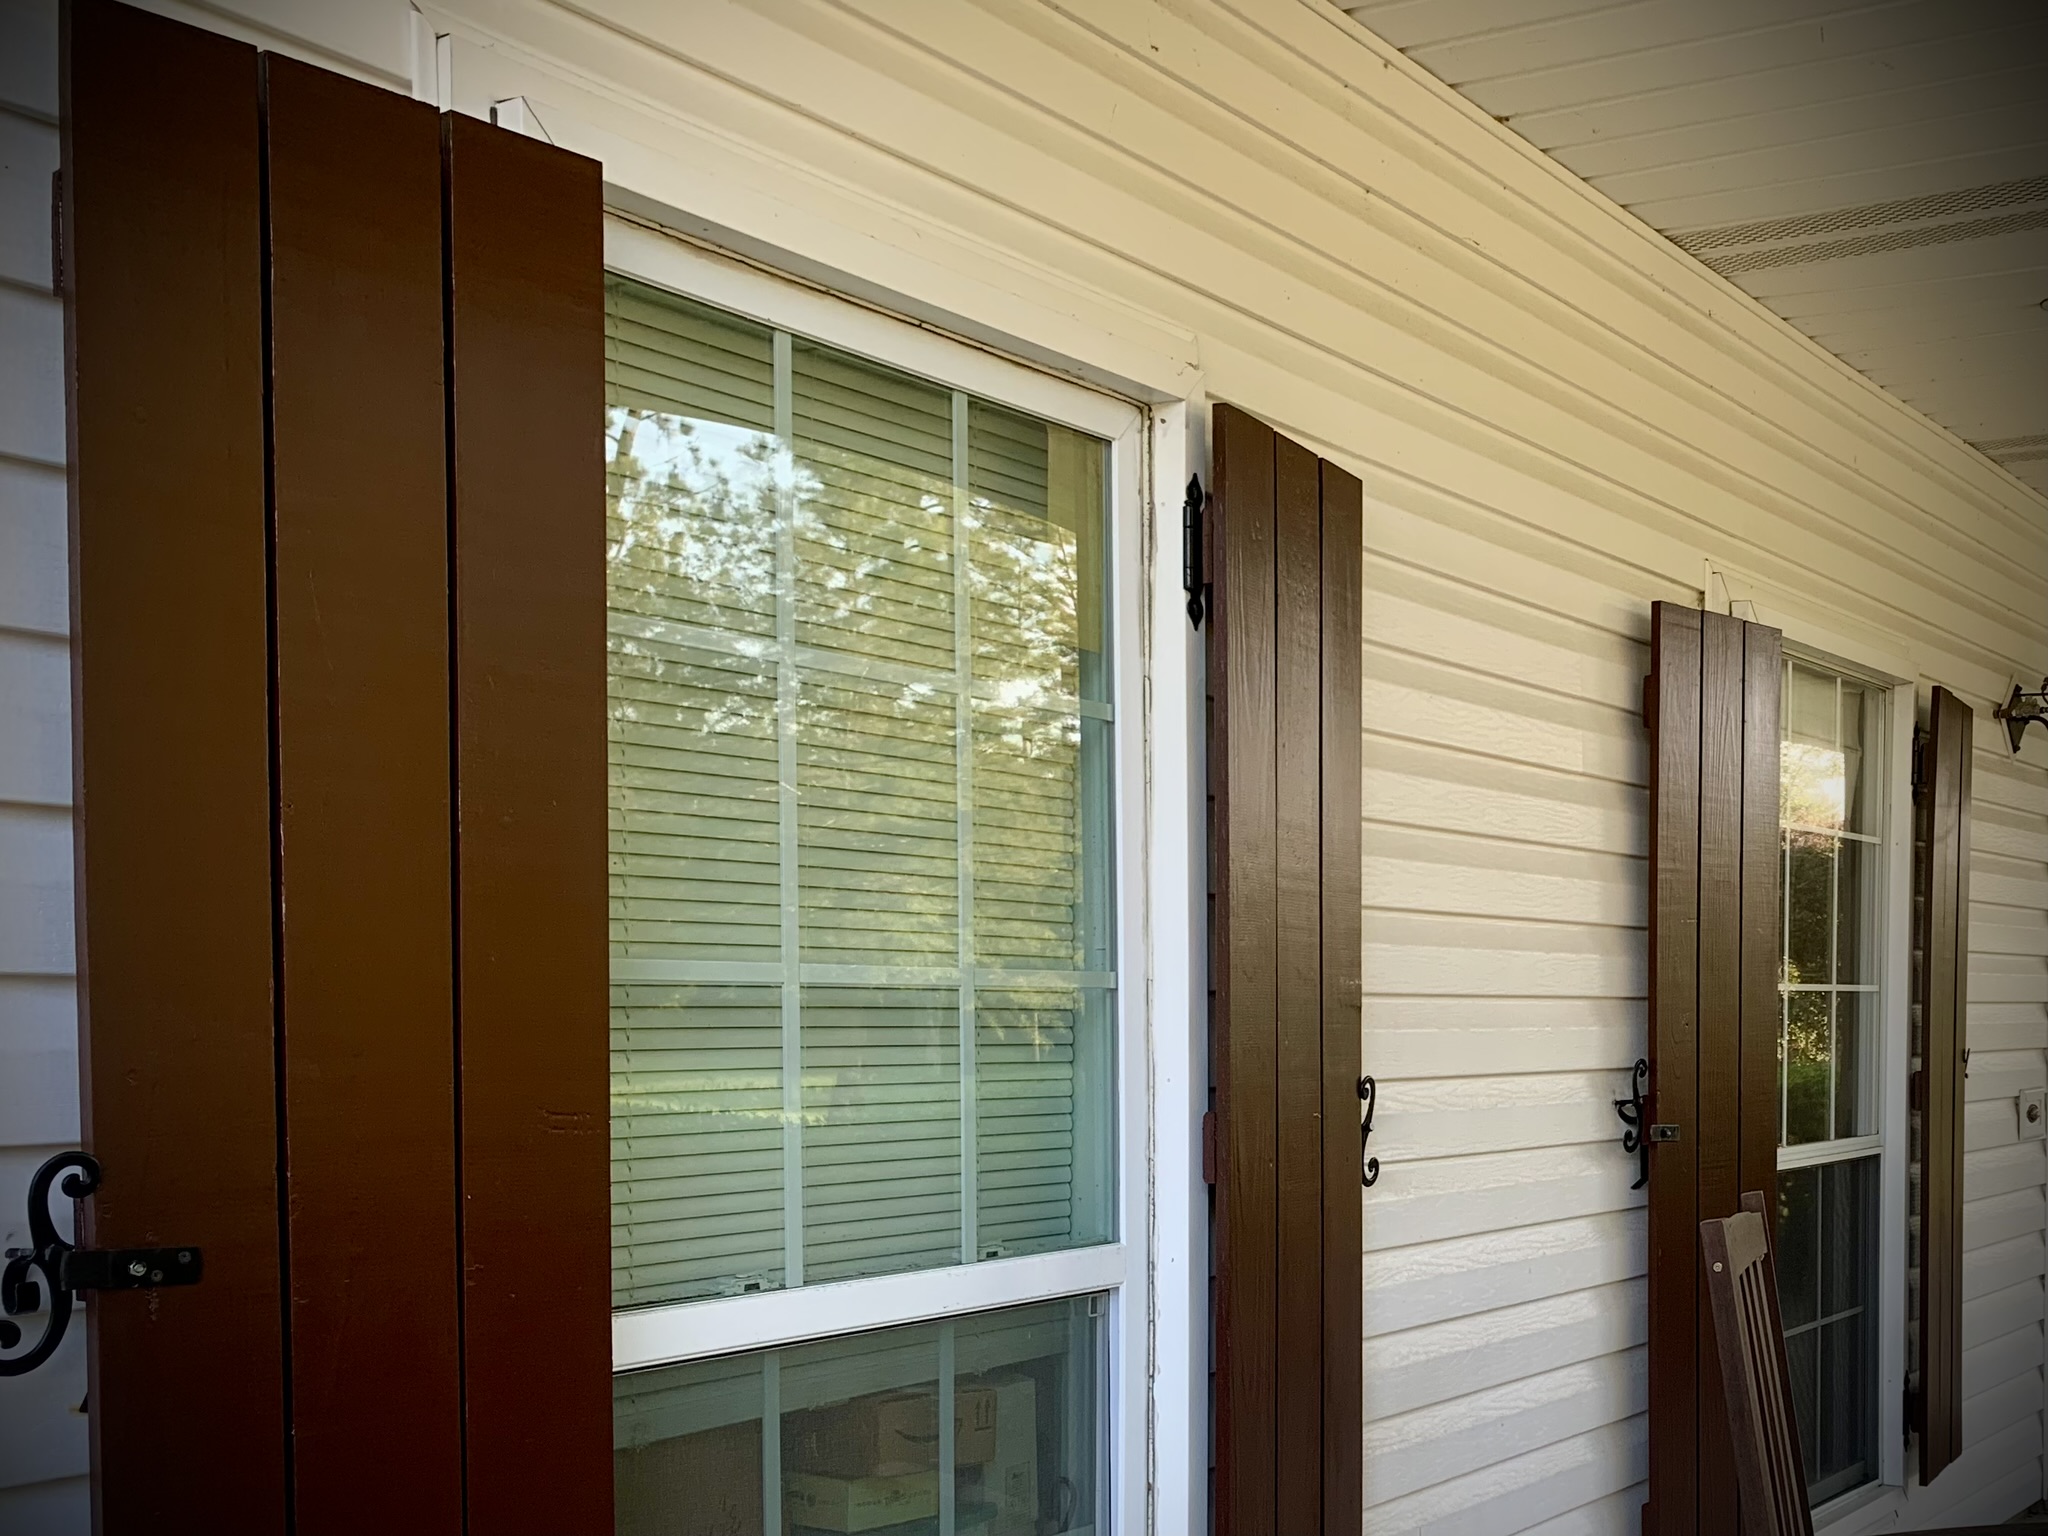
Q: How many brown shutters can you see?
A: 4